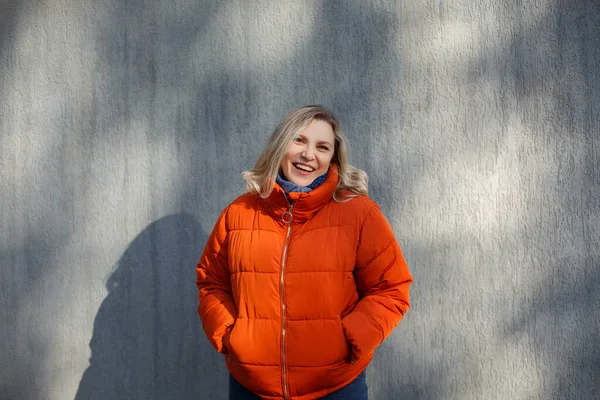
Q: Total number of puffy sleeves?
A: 2